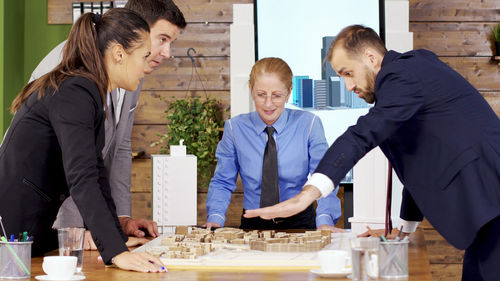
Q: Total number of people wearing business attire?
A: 4